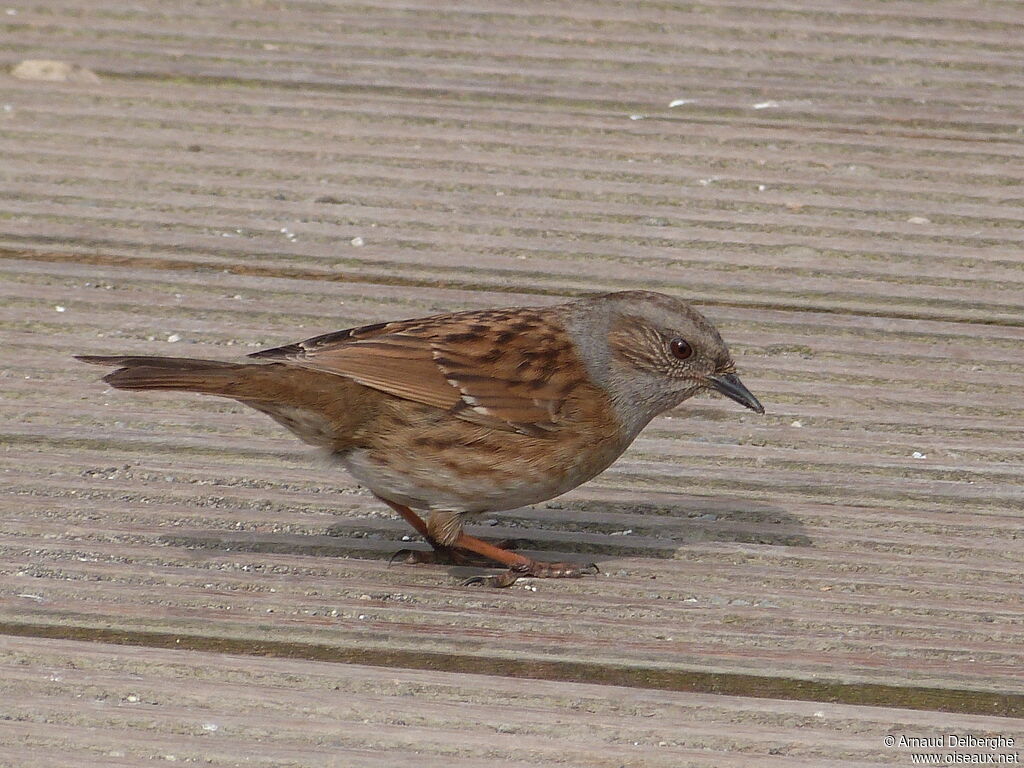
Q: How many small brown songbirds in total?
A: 1